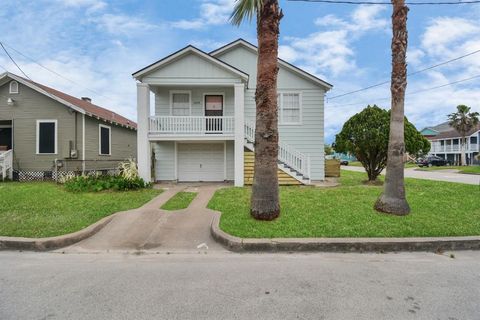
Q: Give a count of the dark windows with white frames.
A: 2